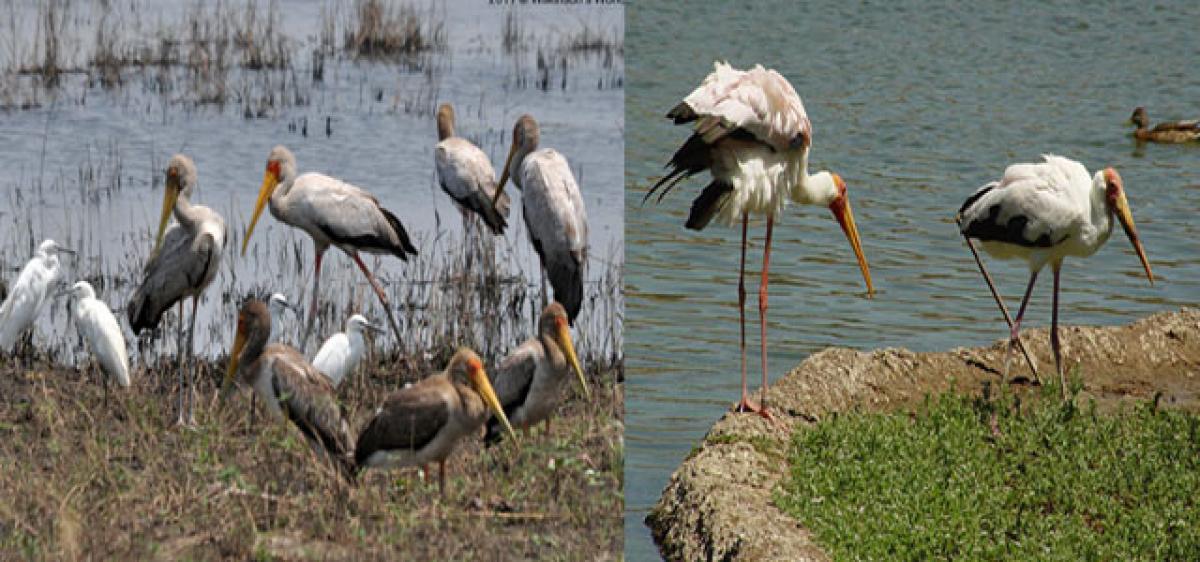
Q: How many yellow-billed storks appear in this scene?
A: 9